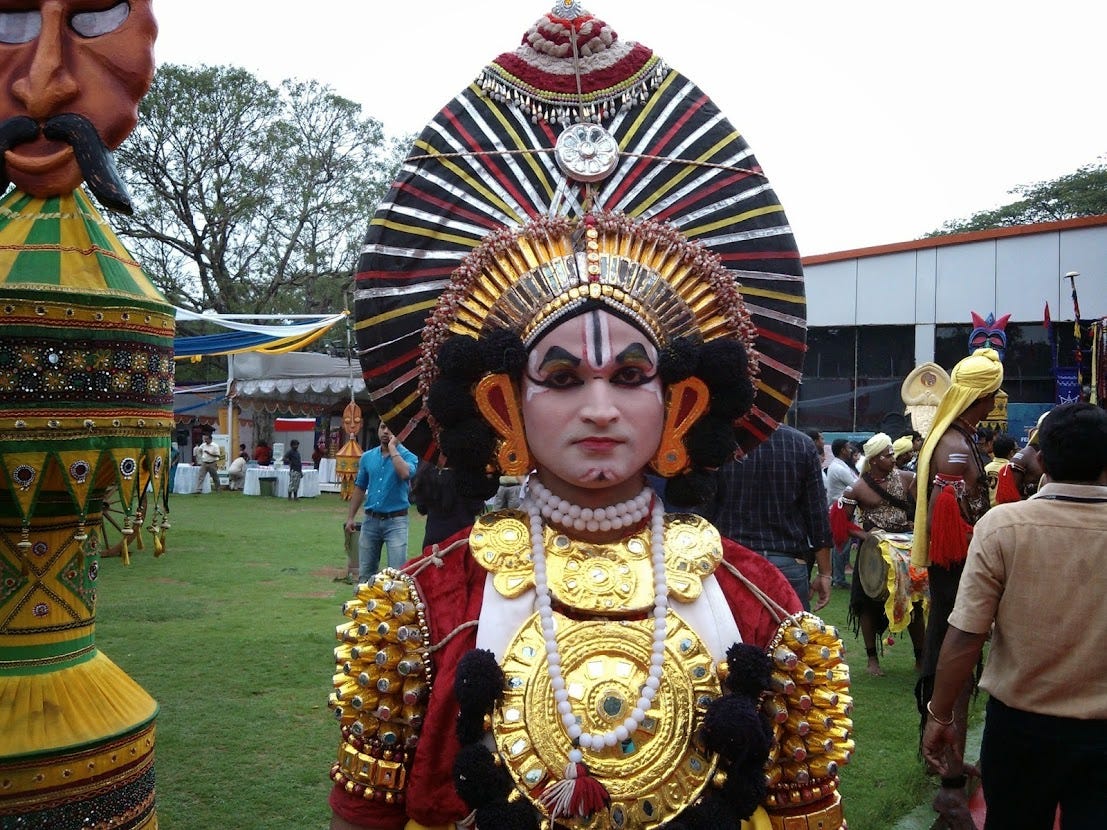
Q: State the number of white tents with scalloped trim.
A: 1